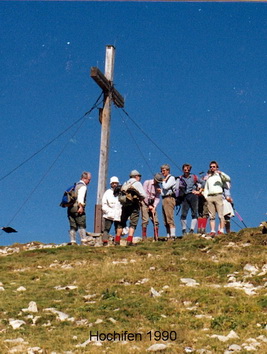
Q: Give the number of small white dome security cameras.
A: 0